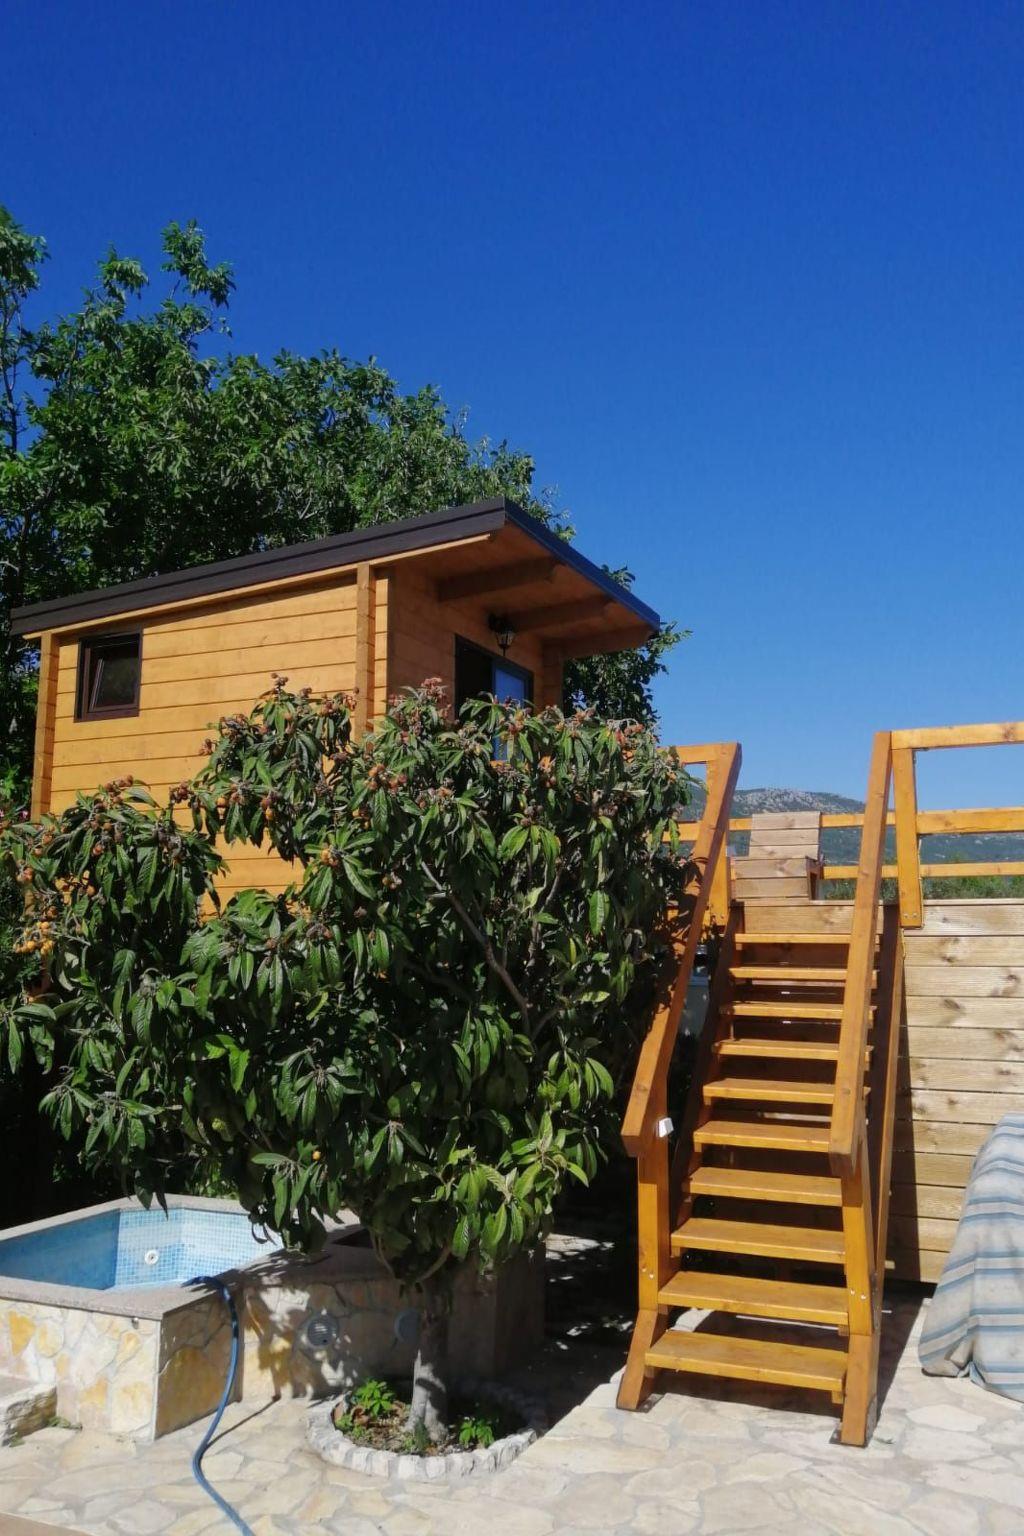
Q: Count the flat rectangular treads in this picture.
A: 10